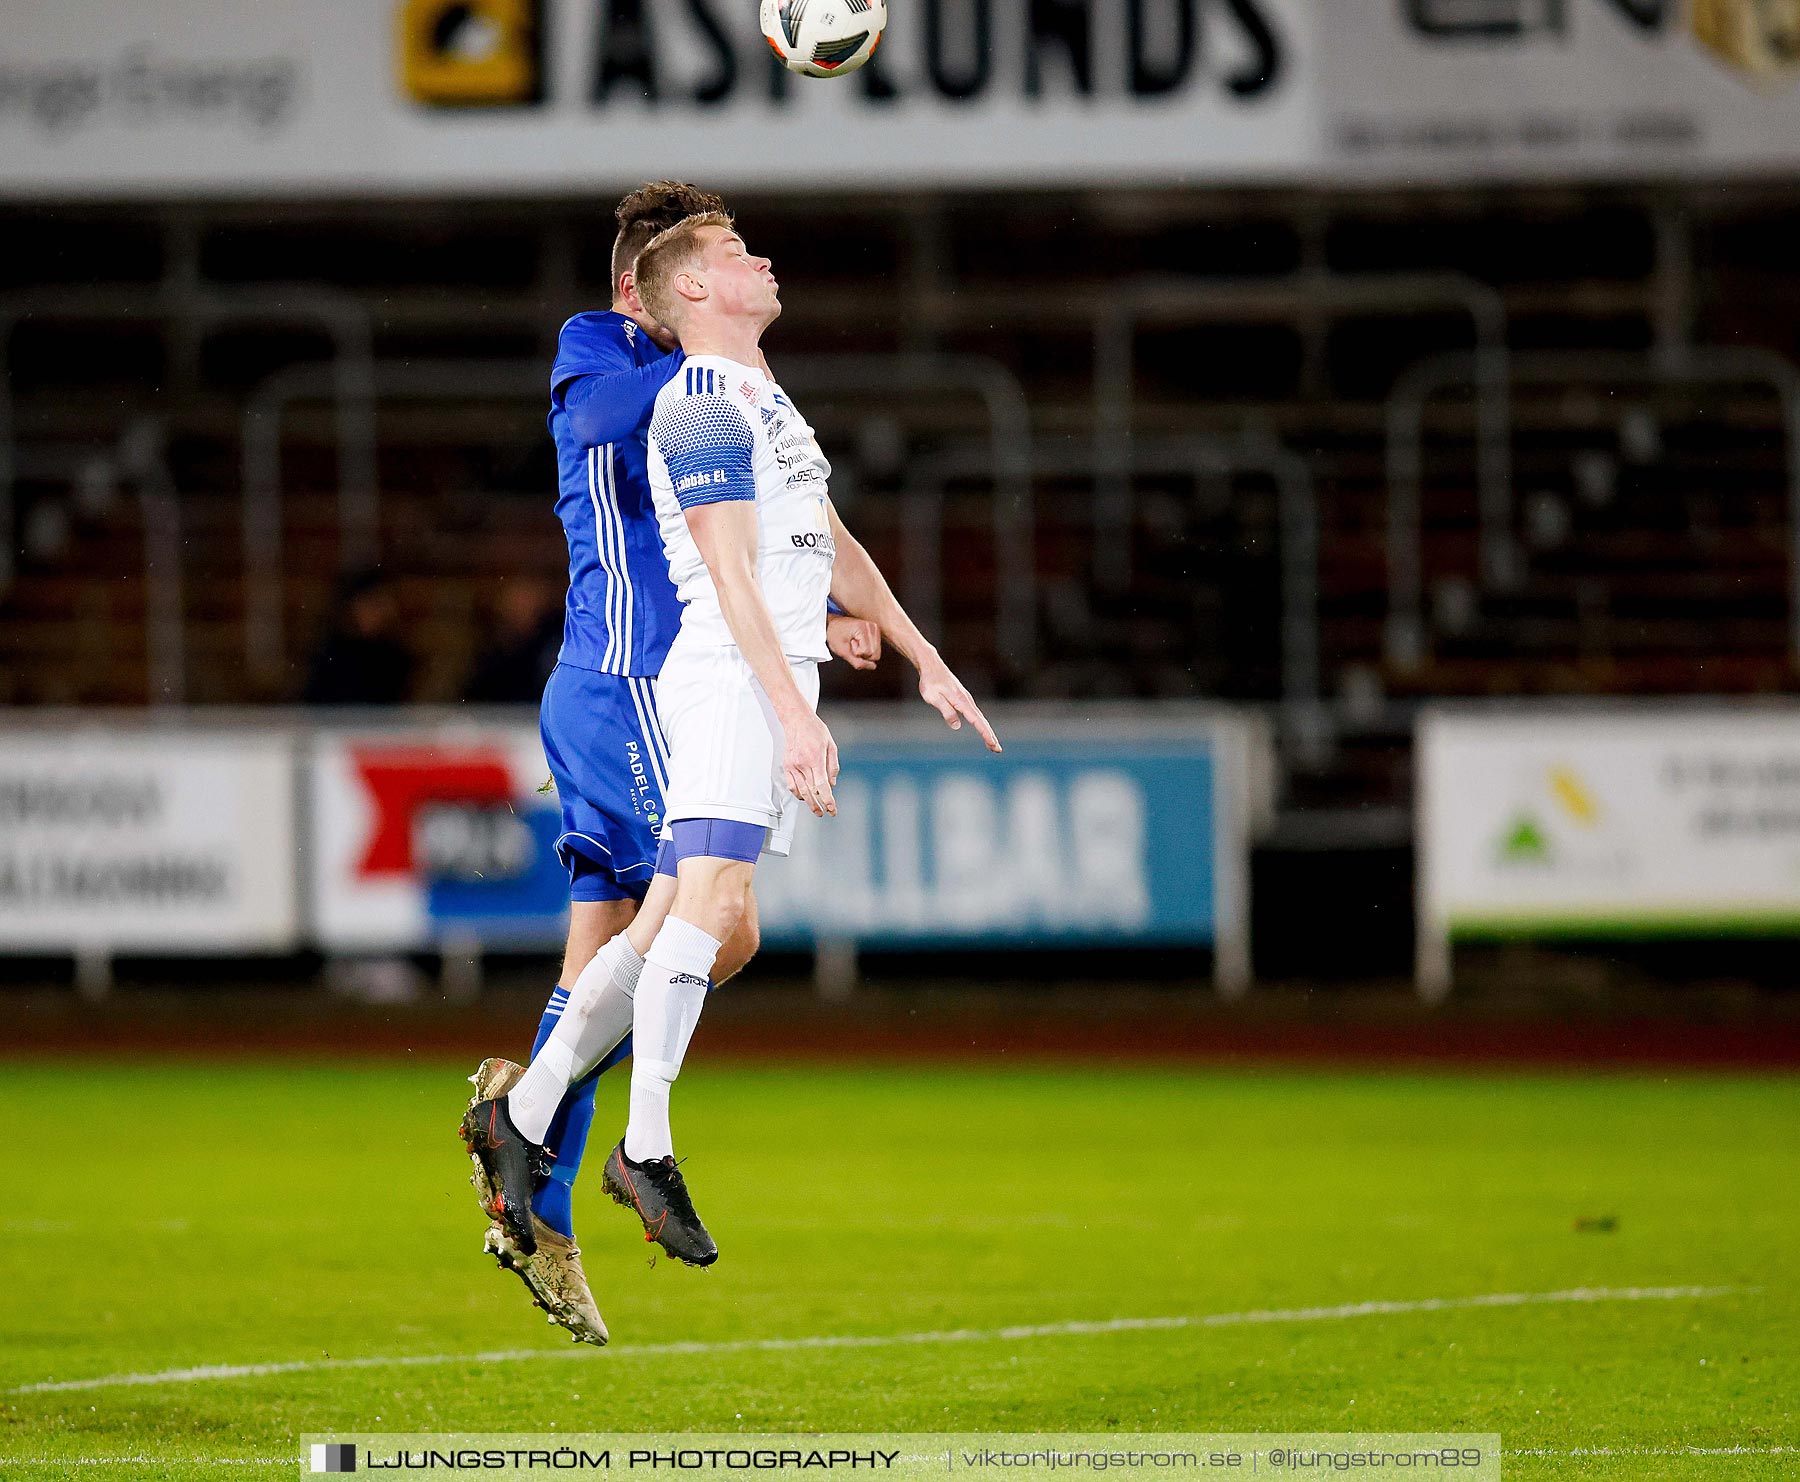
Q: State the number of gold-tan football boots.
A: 2